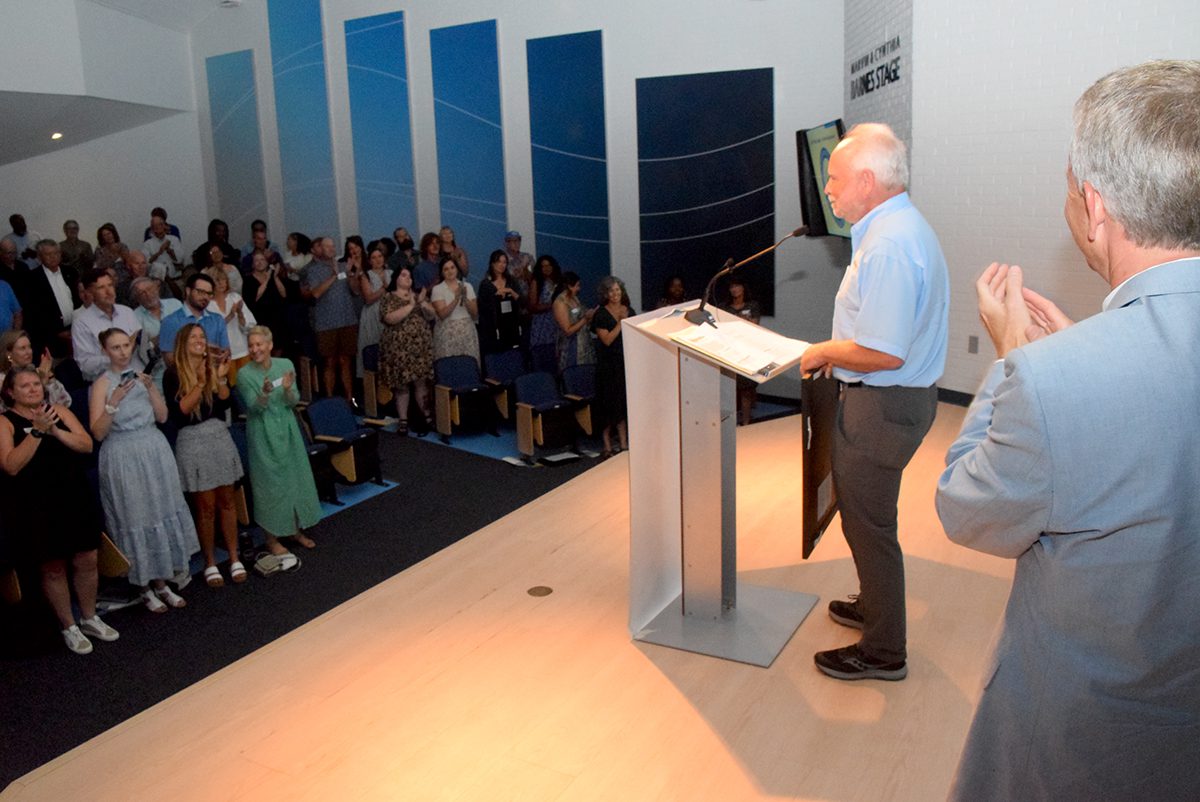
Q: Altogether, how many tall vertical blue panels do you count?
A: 6